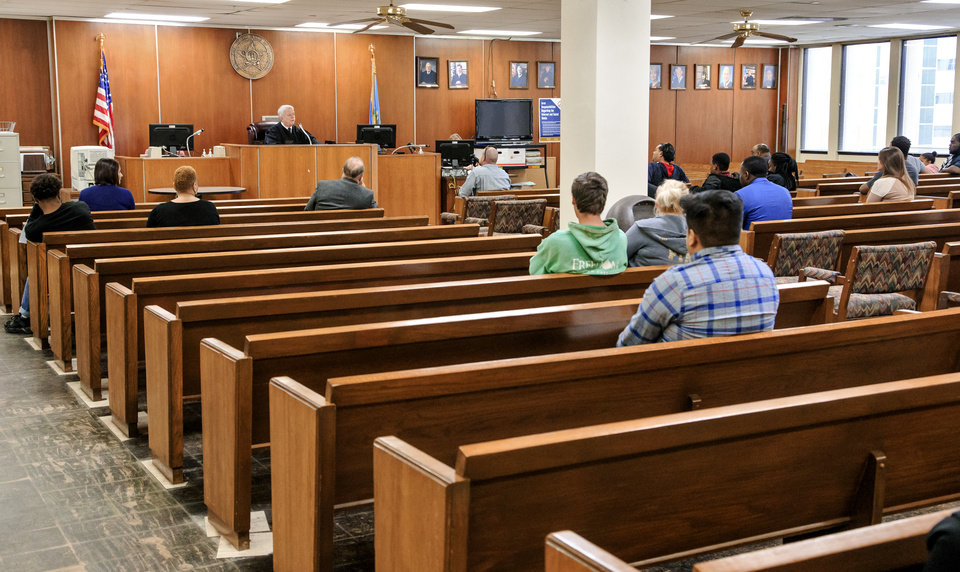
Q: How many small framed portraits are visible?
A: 10